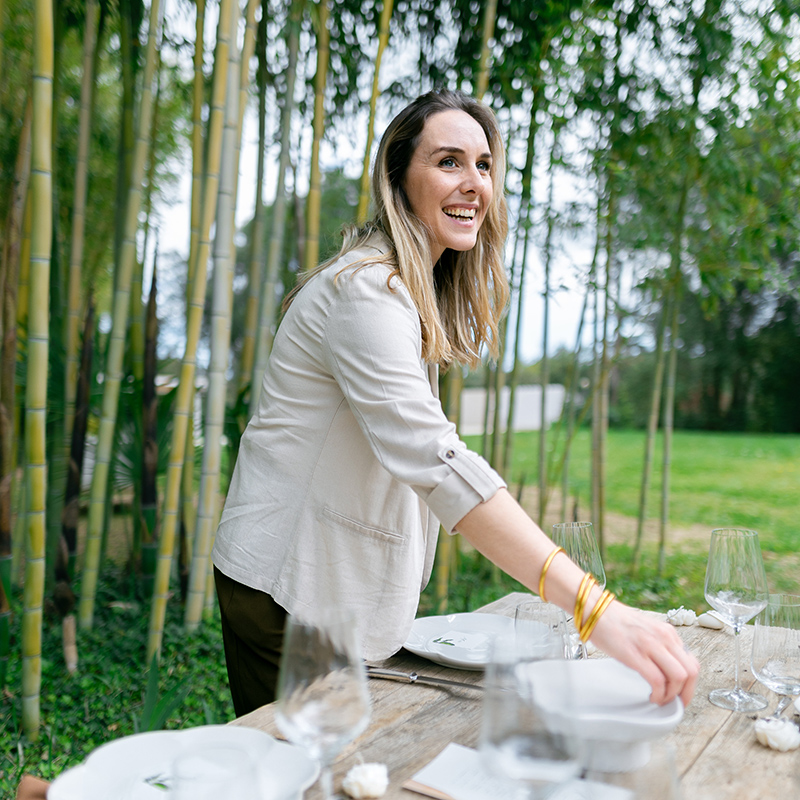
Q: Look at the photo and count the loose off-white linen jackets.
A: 1